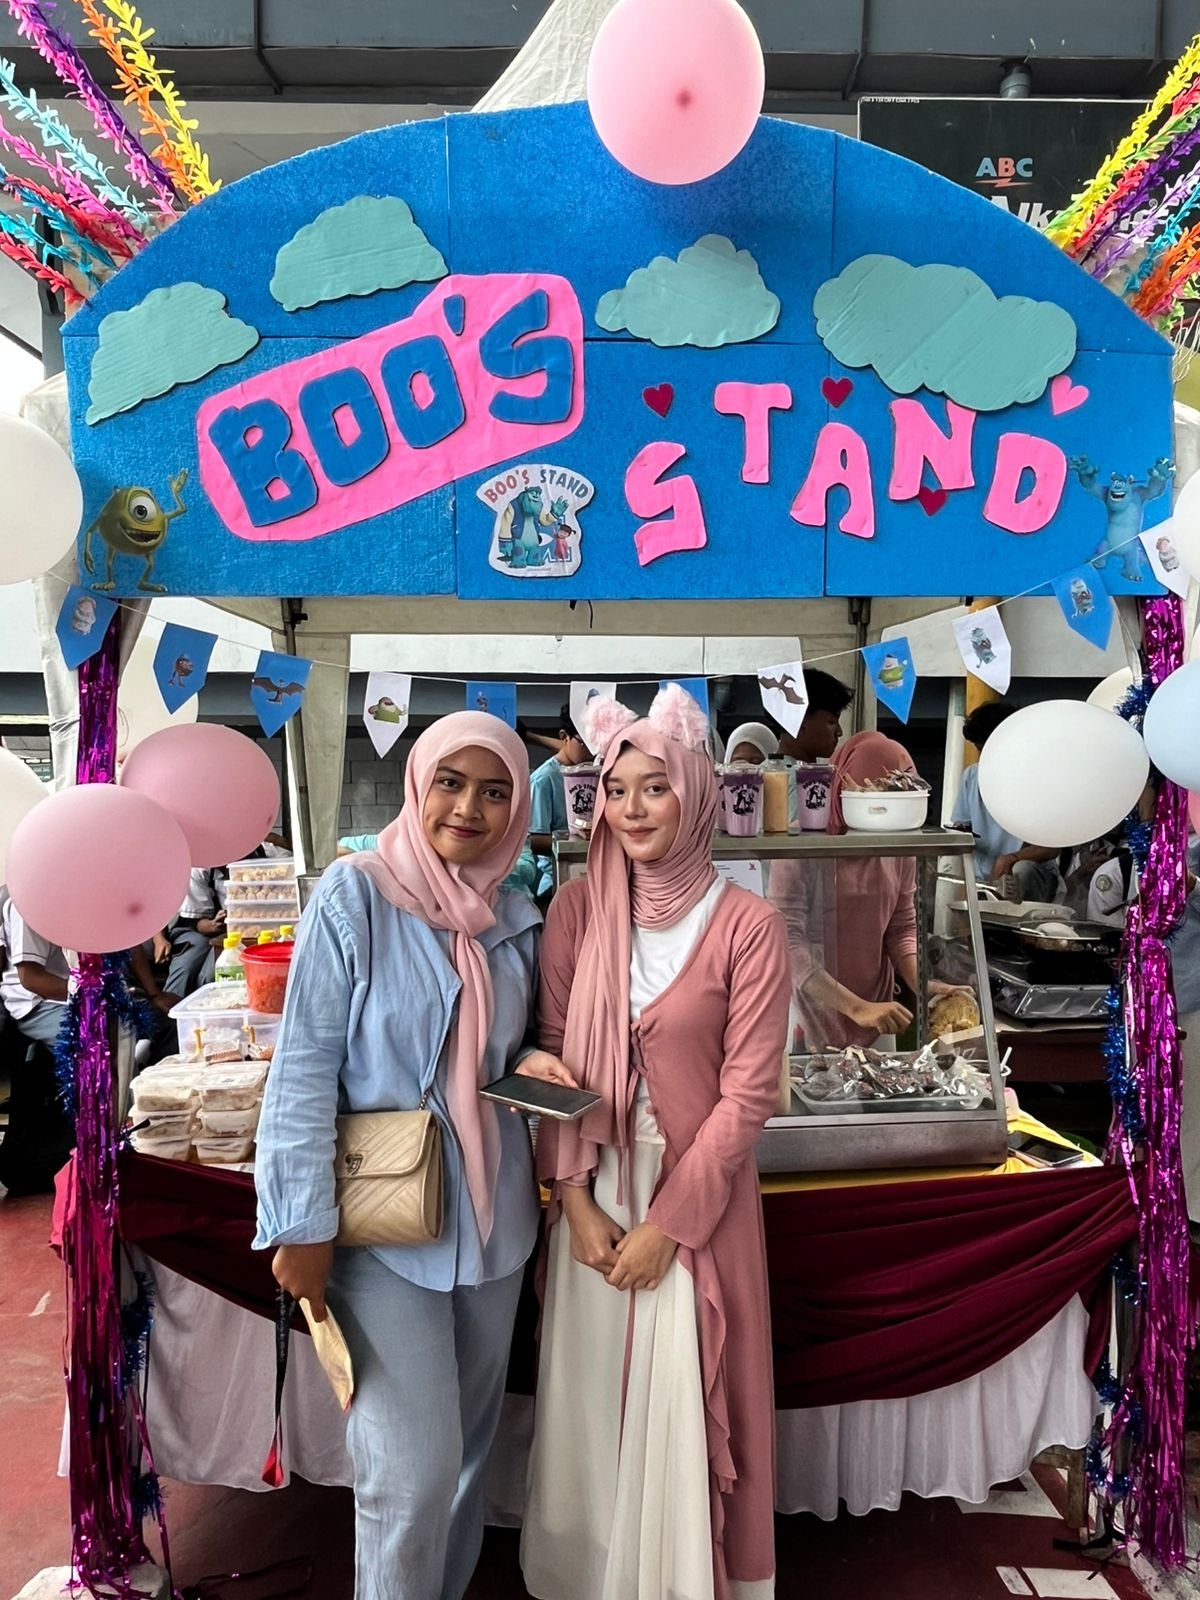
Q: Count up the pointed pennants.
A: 12